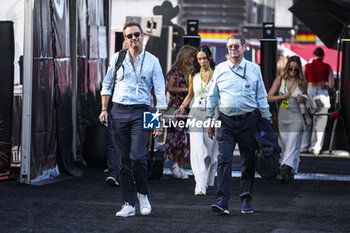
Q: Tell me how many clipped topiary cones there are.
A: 0